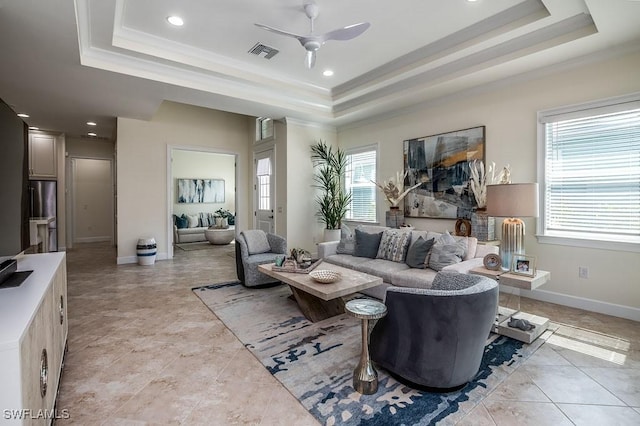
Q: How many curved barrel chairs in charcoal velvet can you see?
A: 2